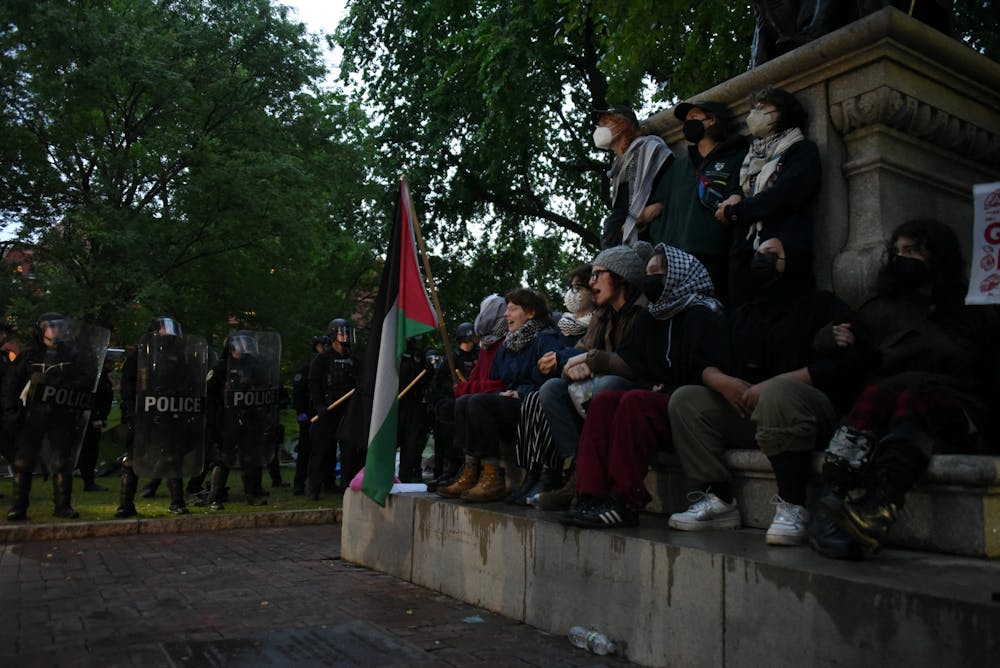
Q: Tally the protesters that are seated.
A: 7